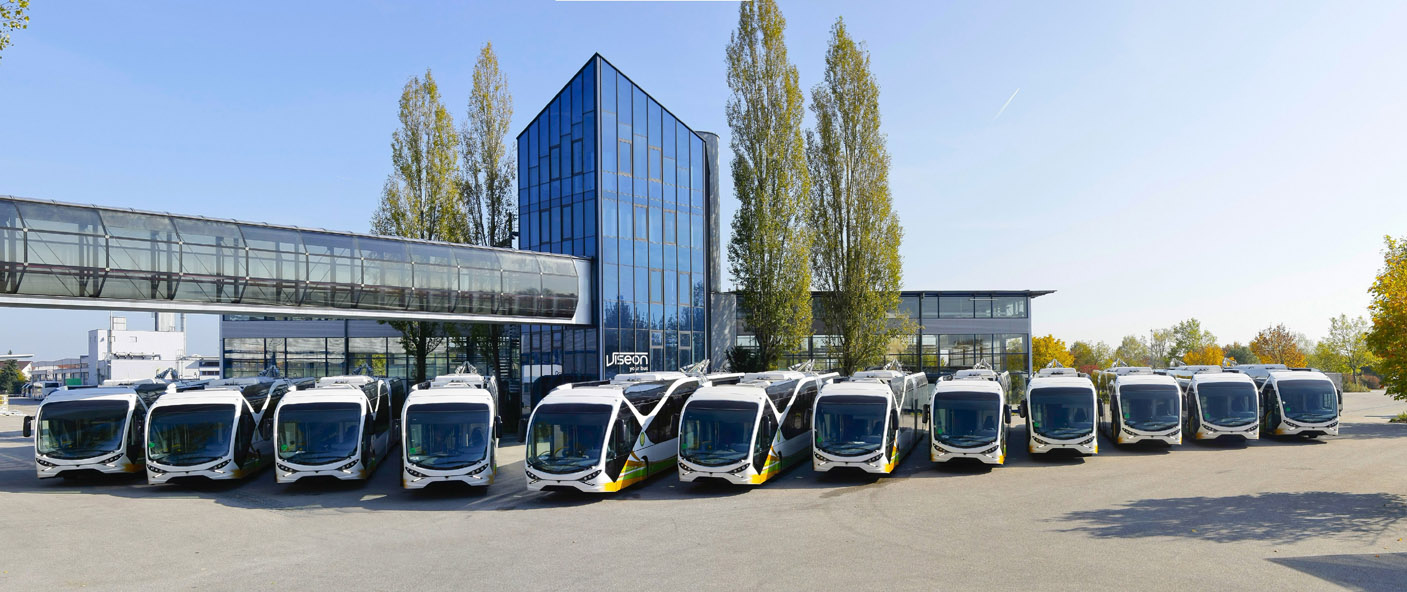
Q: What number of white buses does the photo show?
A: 12